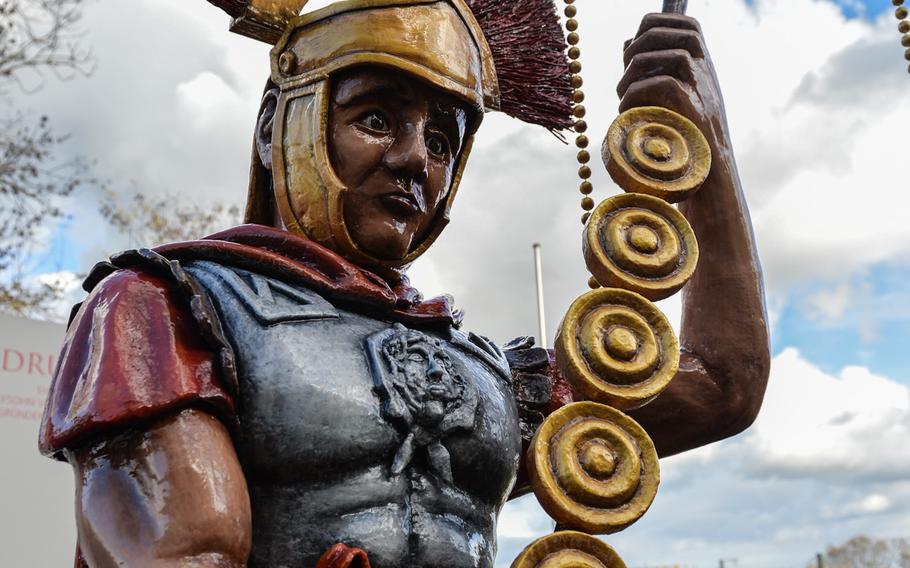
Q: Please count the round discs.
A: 5